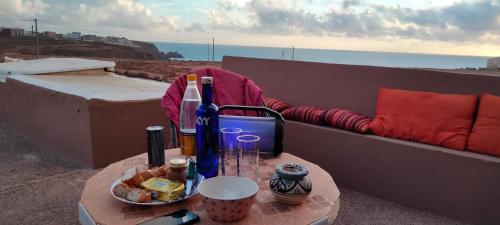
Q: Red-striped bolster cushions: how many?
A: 3